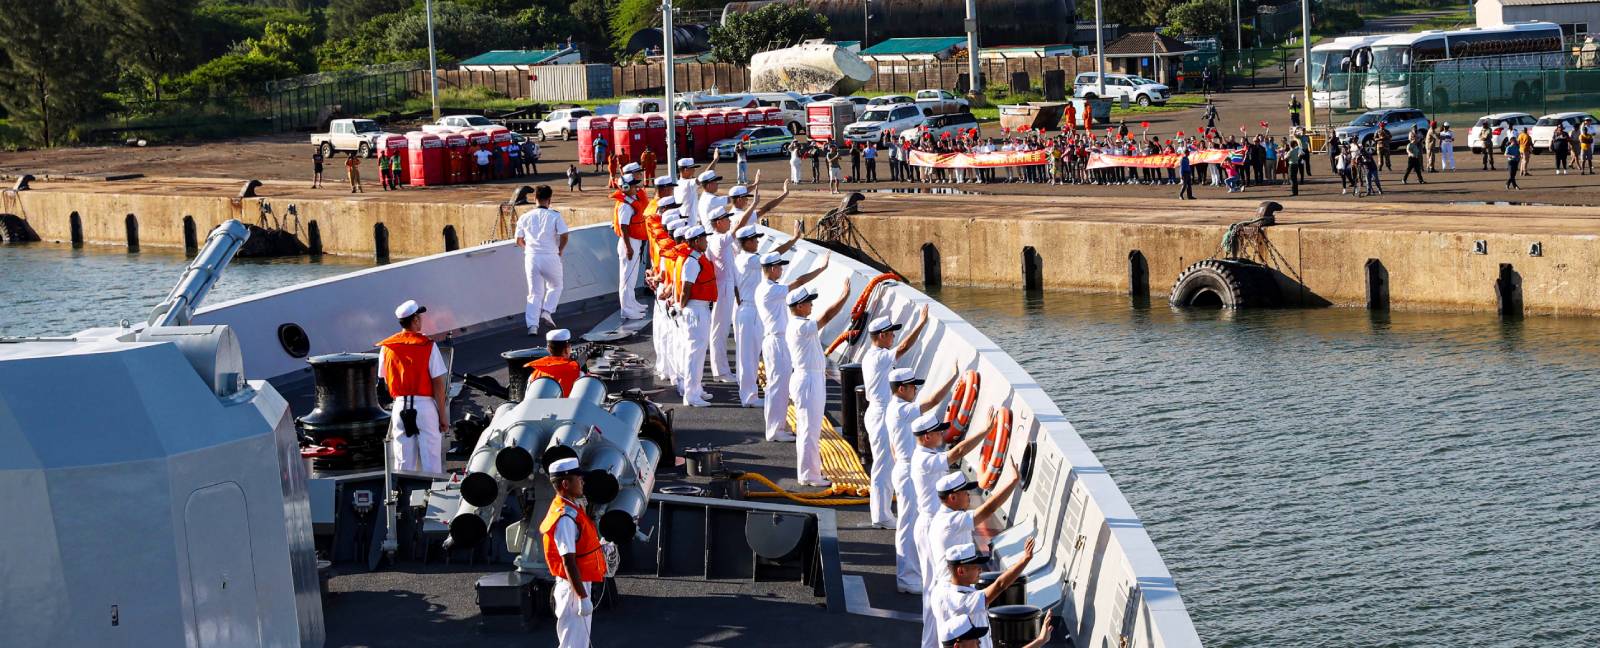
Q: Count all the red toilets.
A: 15